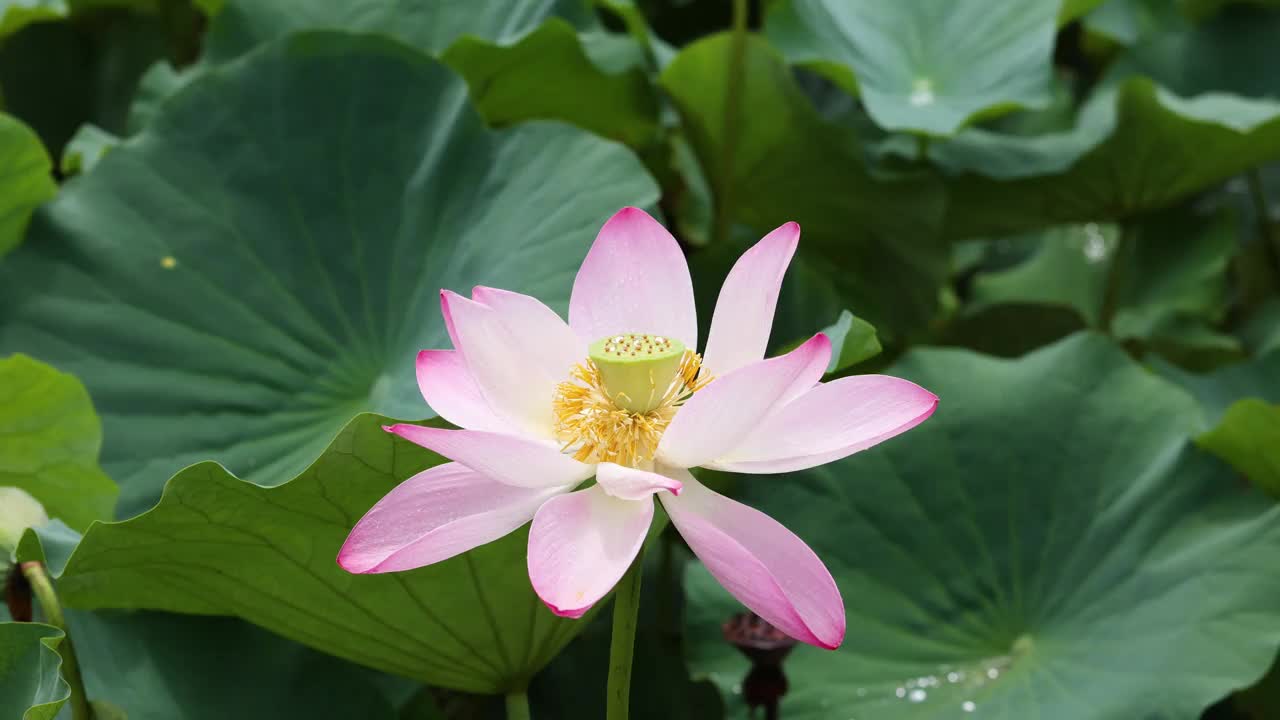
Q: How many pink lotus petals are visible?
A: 12